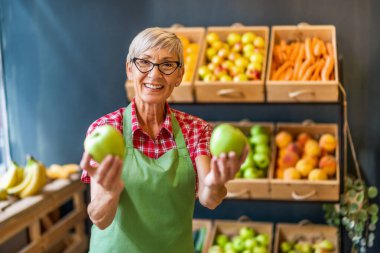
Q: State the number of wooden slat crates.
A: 8